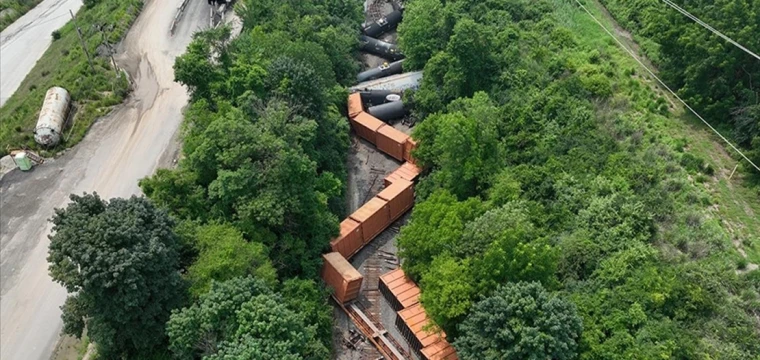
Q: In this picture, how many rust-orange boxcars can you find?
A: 12